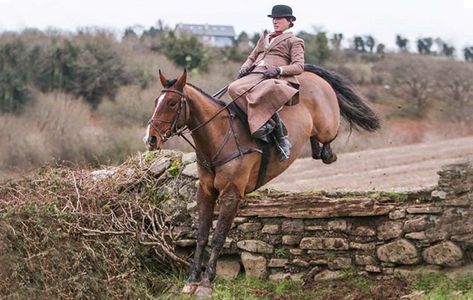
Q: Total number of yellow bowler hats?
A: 0